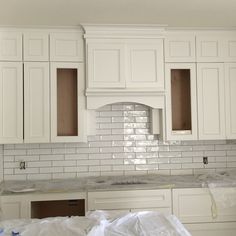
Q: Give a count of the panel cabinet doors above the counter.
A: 12